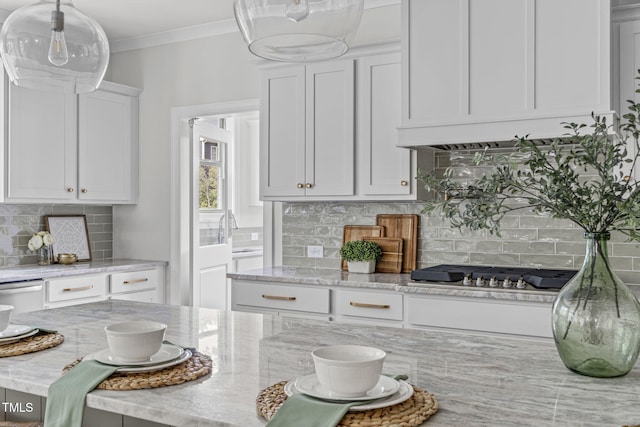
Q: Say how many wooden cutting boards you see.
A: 3